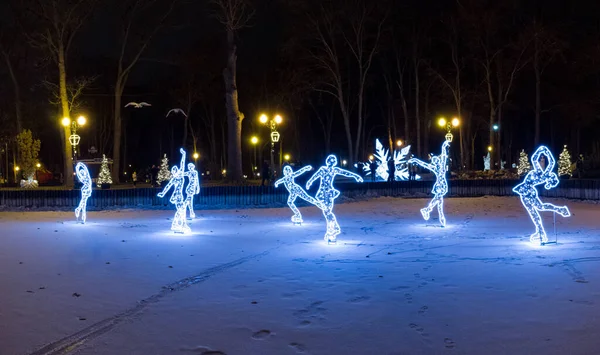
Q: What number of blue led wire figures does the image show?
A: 7